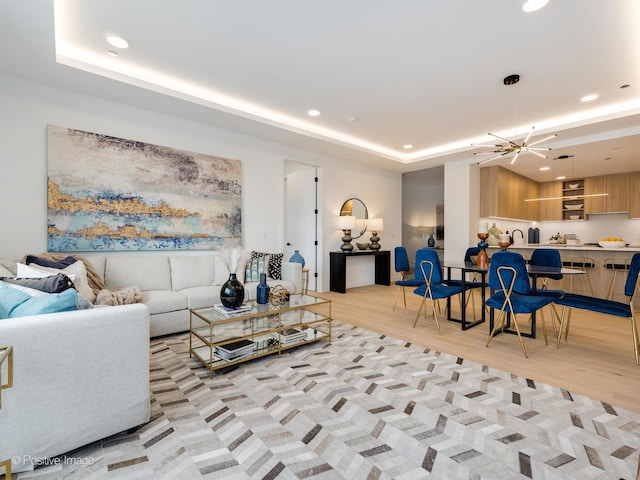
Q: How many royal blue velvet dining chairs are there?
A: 6